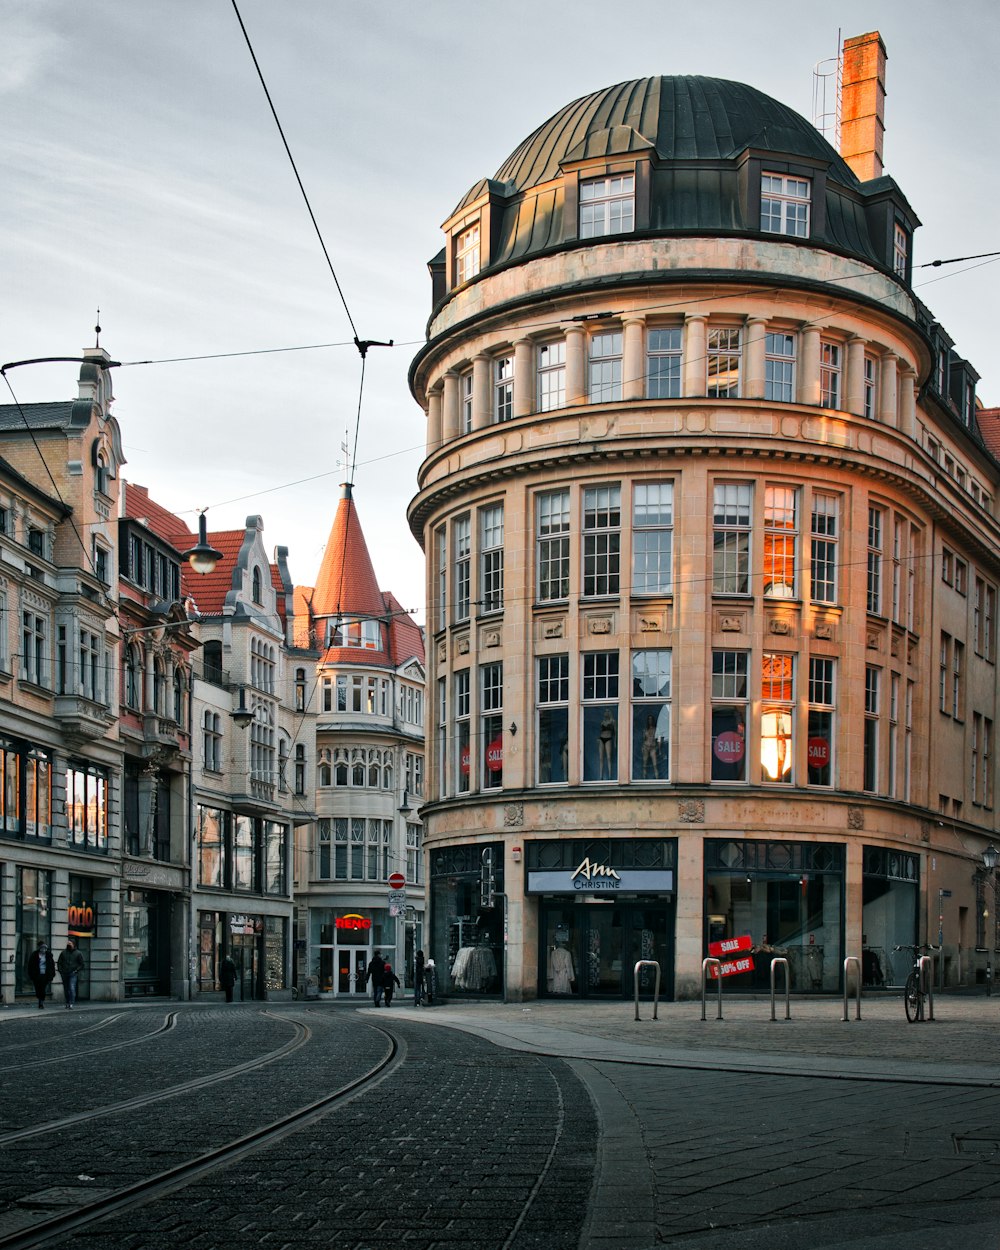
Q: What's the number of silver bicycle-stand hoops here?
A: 5